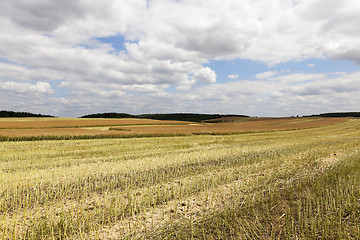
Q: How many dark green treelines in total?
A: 3